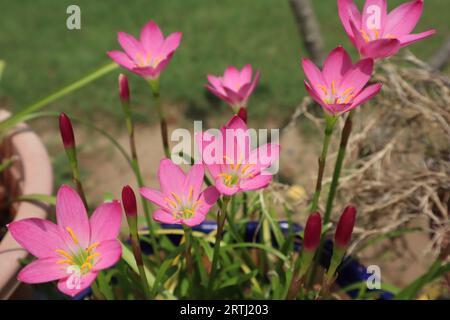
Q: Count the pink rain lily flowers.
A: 7